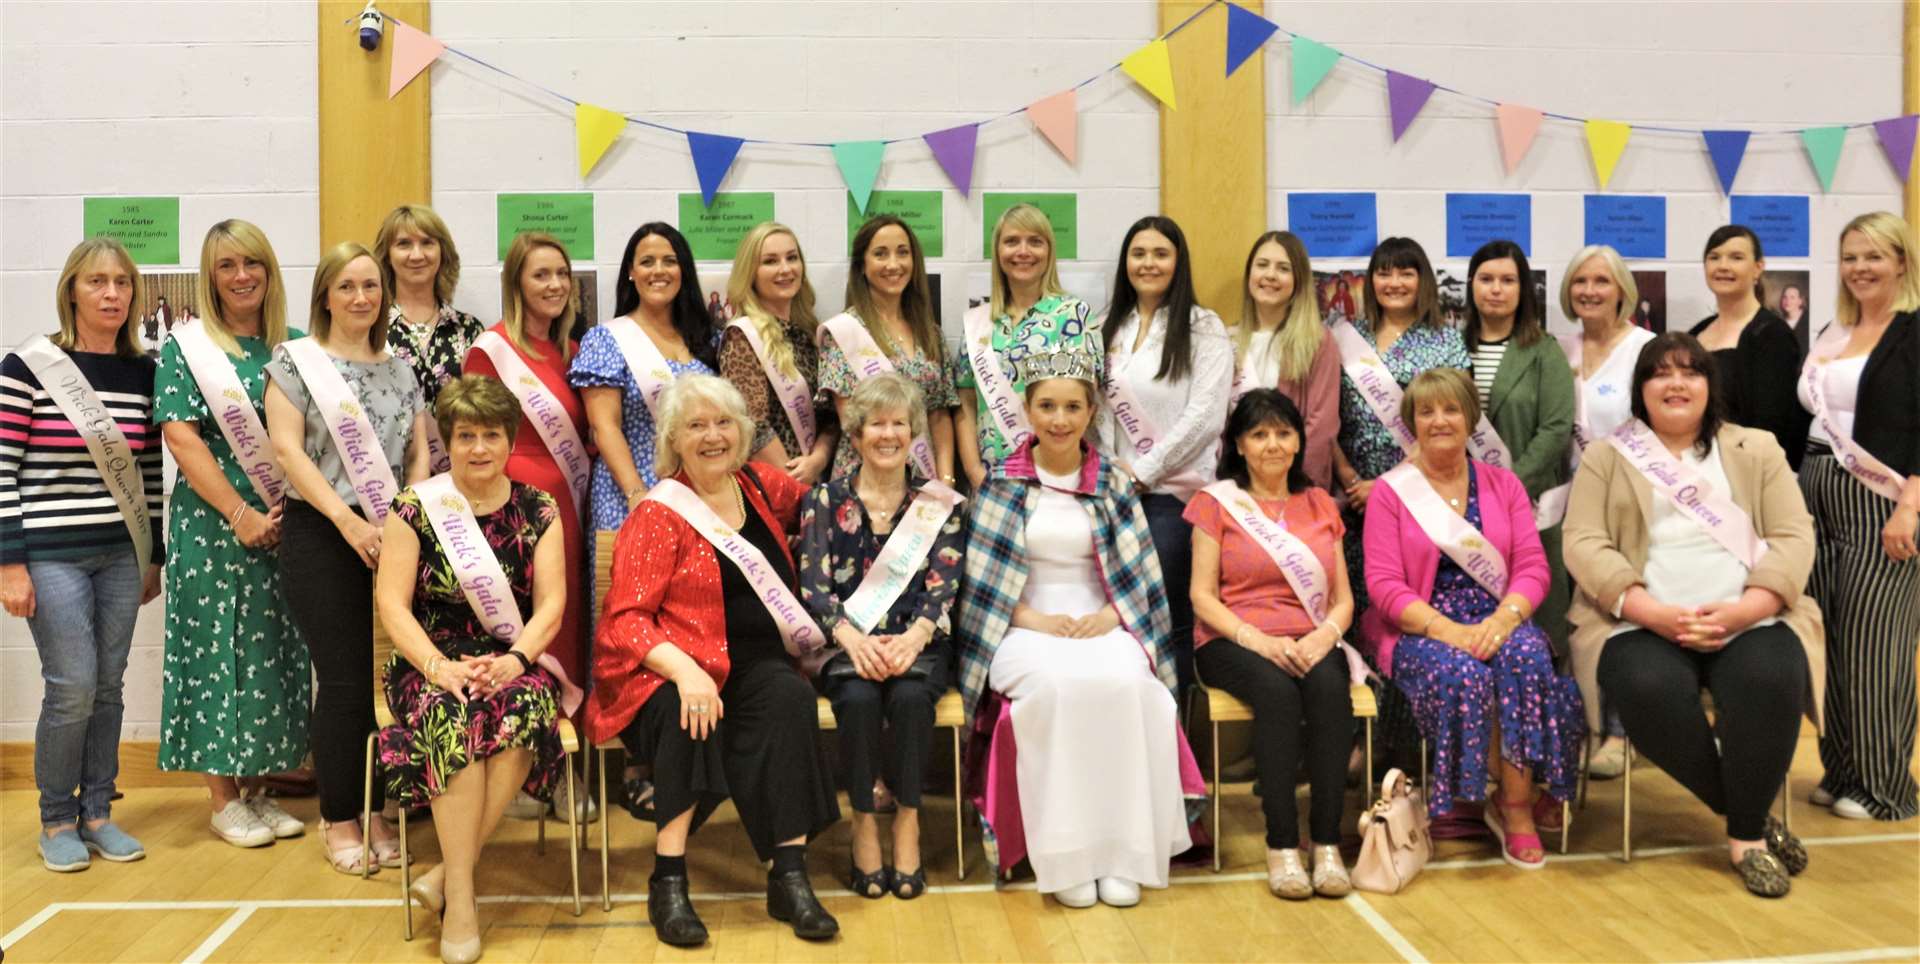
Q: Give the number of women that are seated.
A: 7